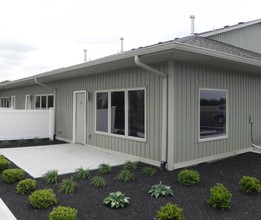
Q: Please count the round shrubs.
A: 9